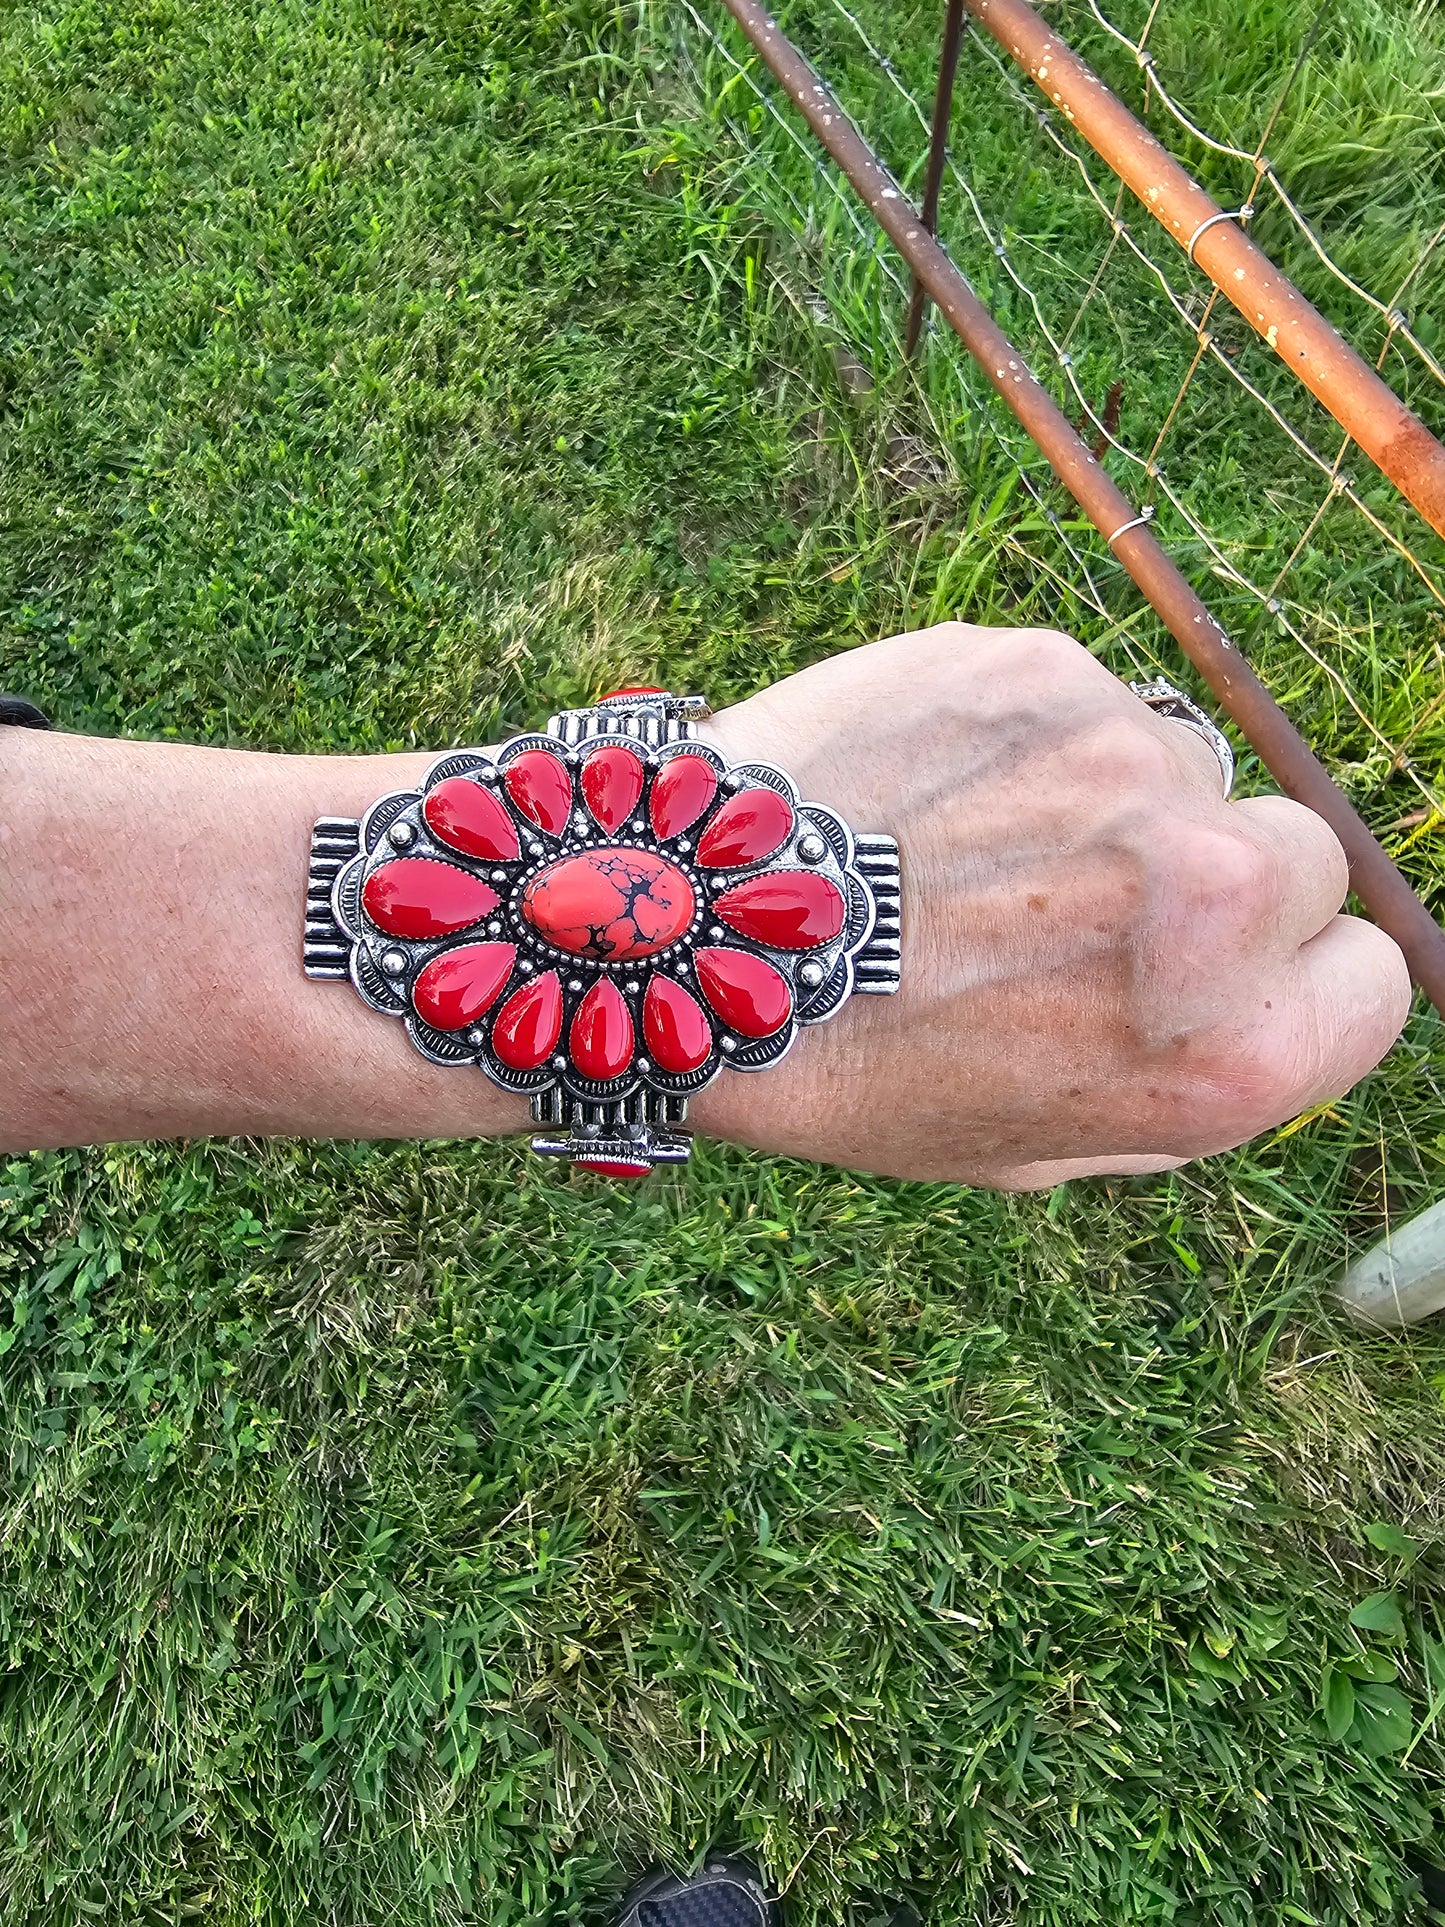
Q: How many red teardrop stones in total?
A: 12